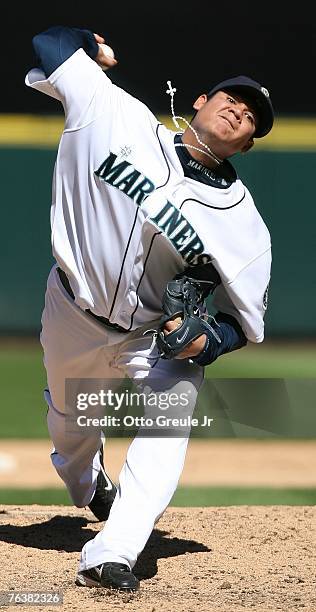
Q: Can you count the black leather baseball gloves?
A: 1